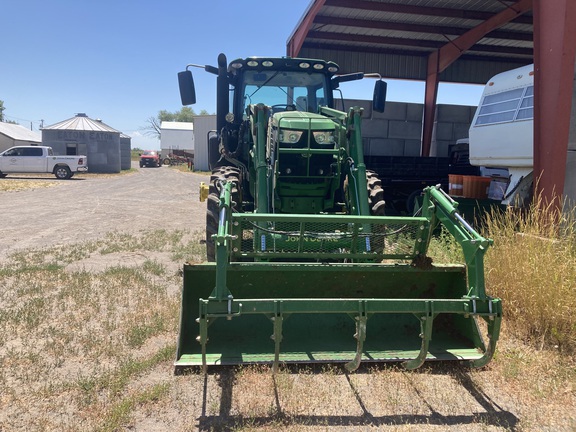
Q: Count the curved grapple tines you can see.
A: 5